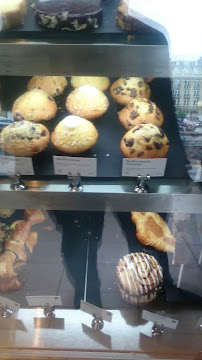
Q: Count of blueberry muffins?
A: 3